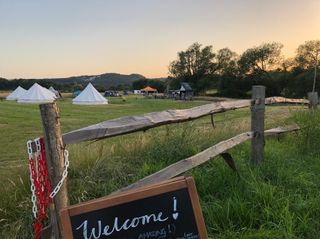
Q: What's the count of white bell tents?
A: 4